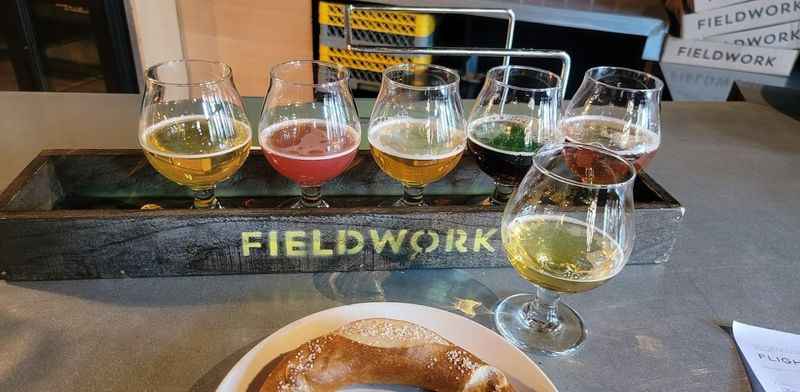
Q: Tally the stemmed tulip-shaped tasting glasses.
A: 6